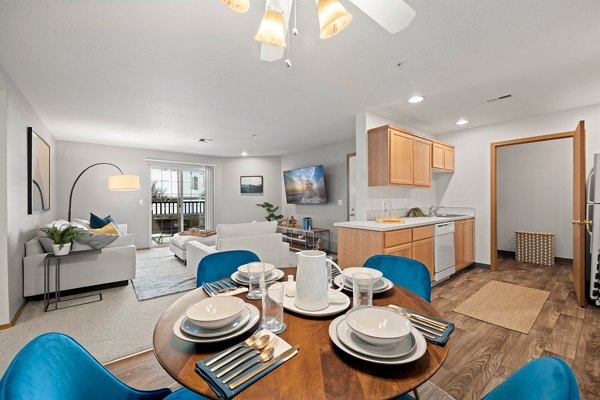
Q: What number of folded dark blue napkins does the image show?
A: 3